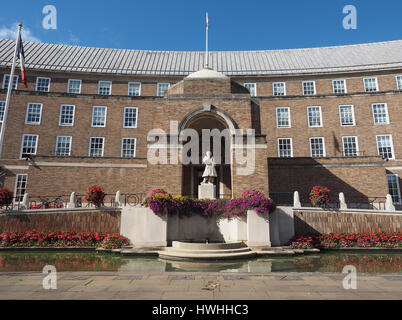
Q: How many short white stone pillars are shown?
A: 6